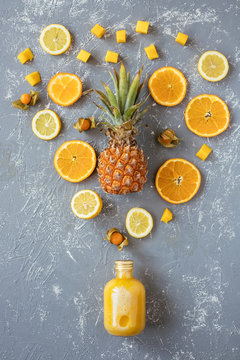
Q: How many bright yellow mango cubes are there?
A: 11